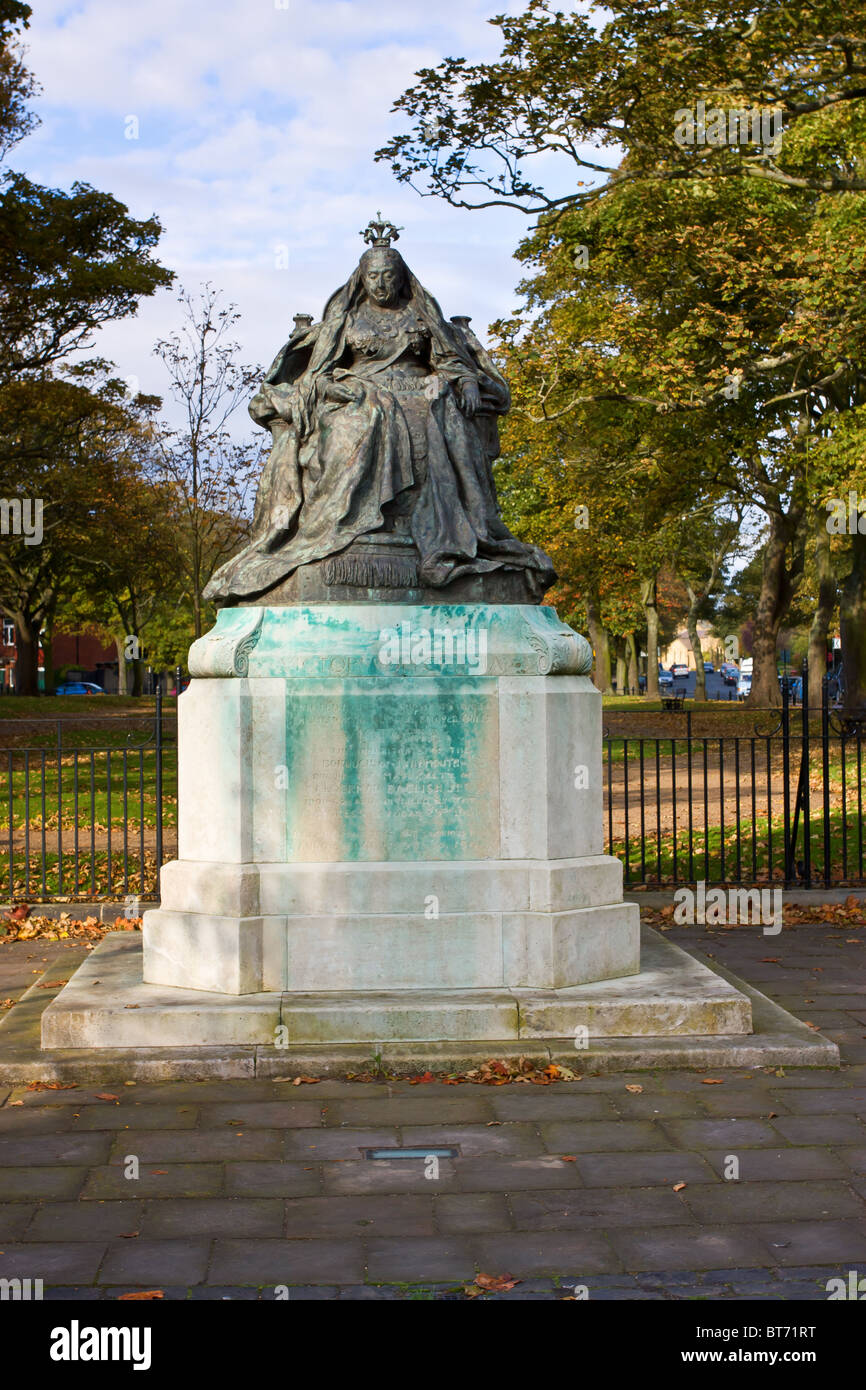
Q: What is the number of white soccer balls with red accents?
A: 0